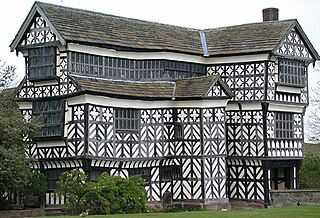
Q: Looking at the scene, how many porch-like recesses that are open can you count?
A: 1